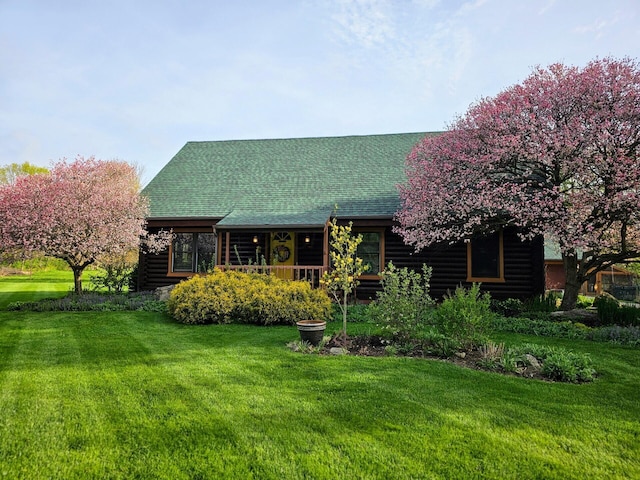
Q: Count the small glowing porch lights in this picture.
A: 2